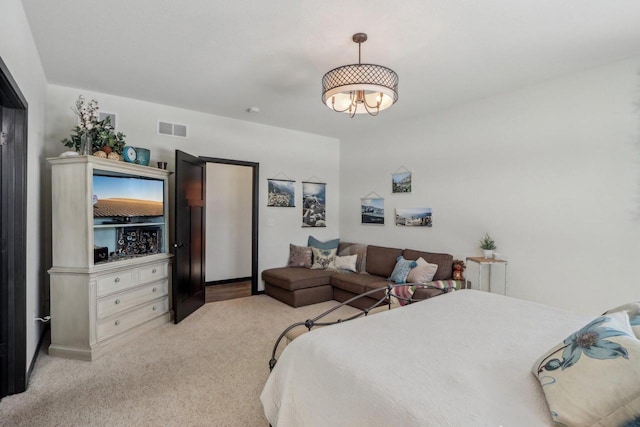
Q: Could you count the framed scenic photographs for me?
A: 5